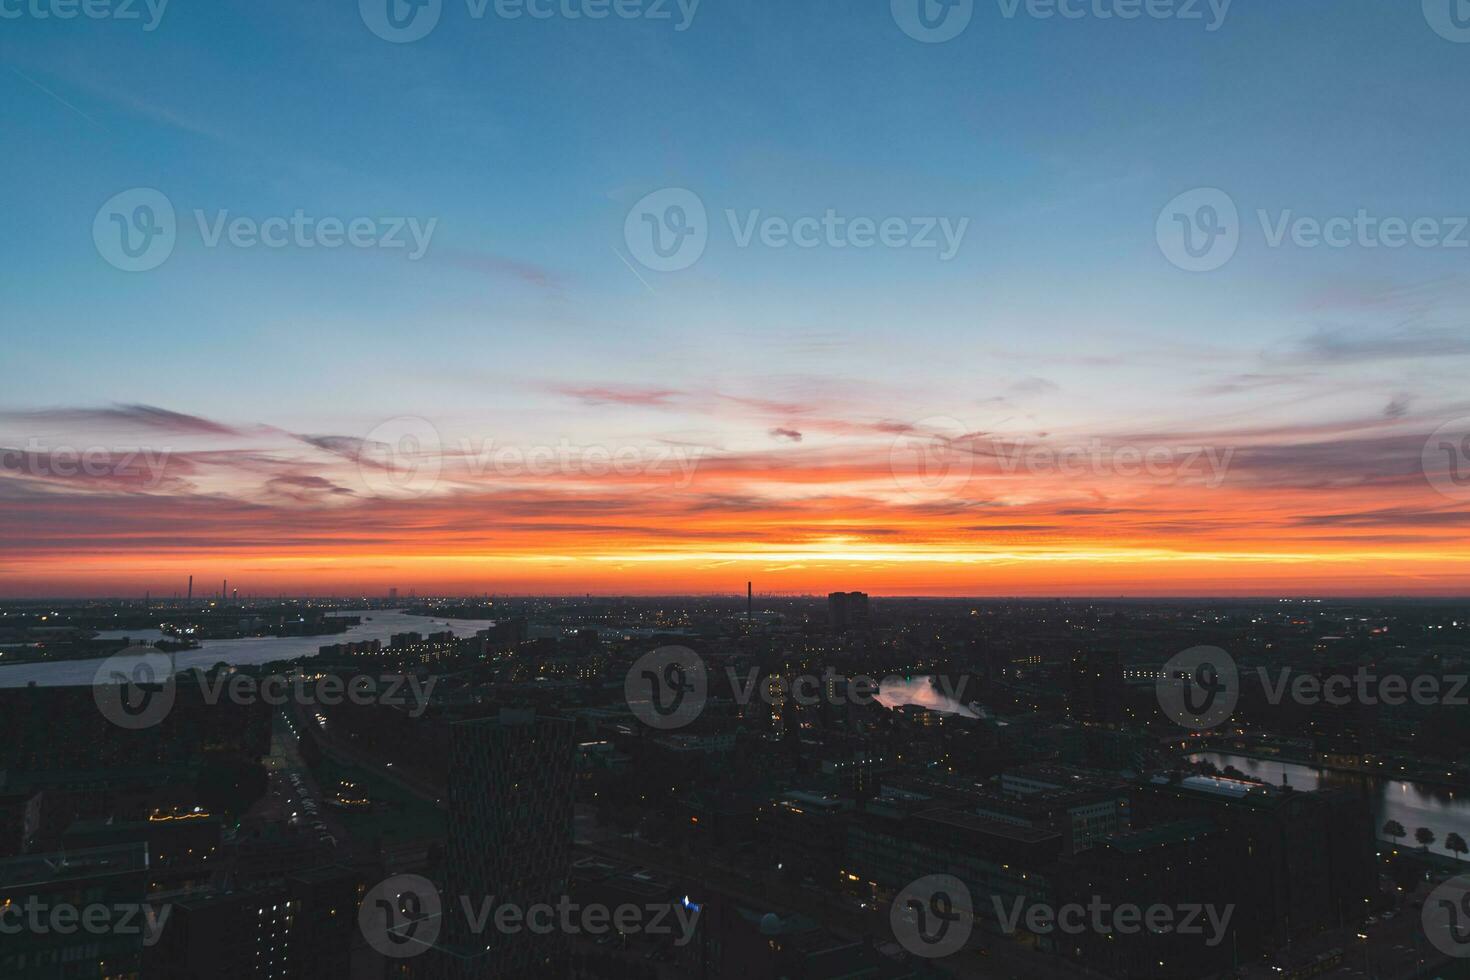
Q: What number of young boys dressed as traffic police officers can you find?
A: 0